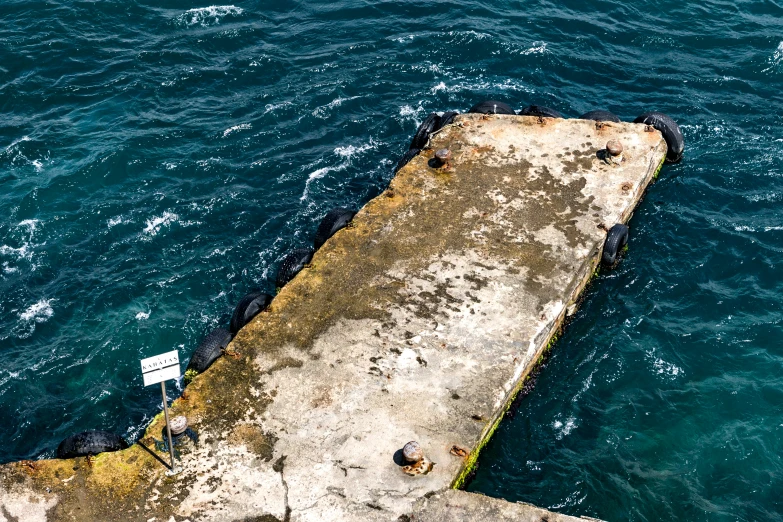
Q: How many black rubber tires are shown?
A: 13